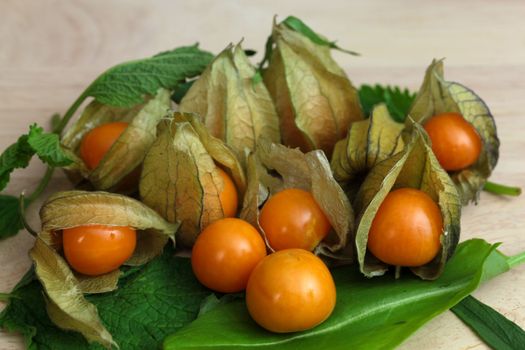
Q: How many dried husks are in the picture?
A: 9